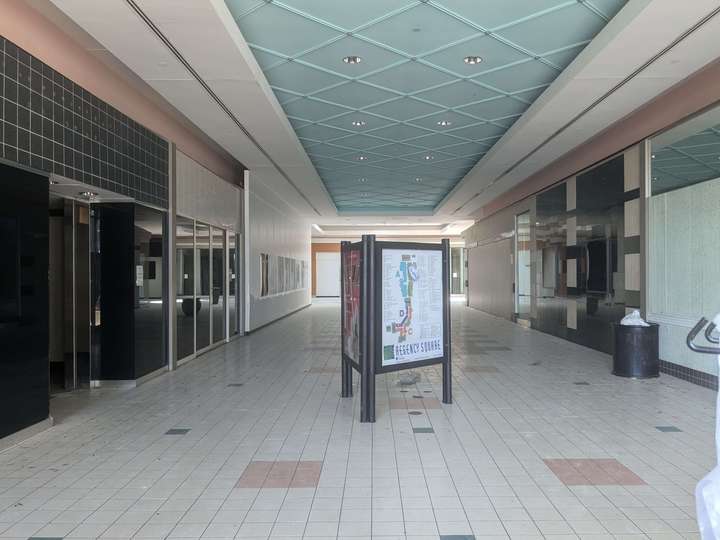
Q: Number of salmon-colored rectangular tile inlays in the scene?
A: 5